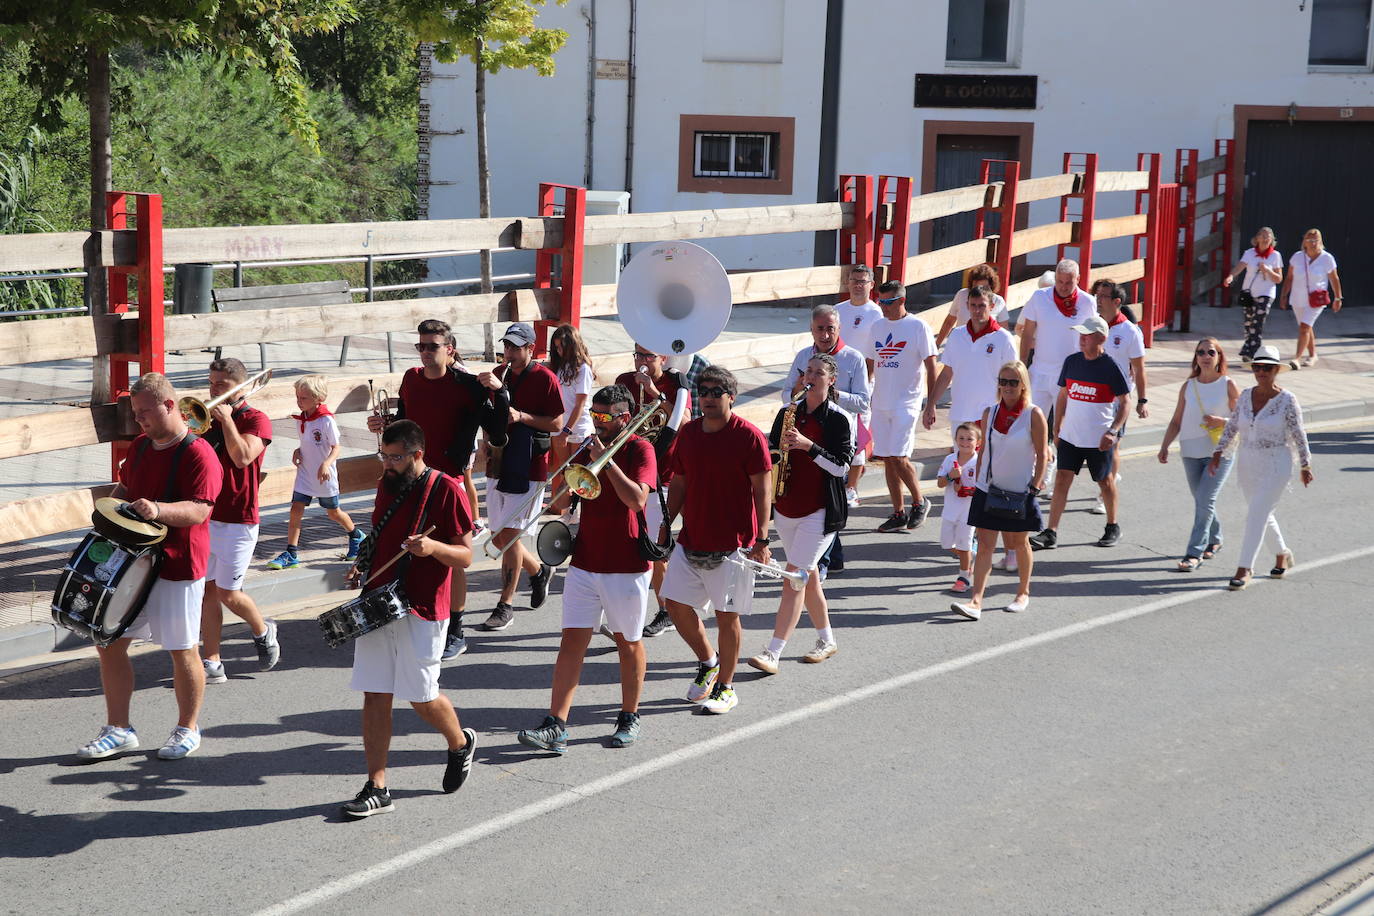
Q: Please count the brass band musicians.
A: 9